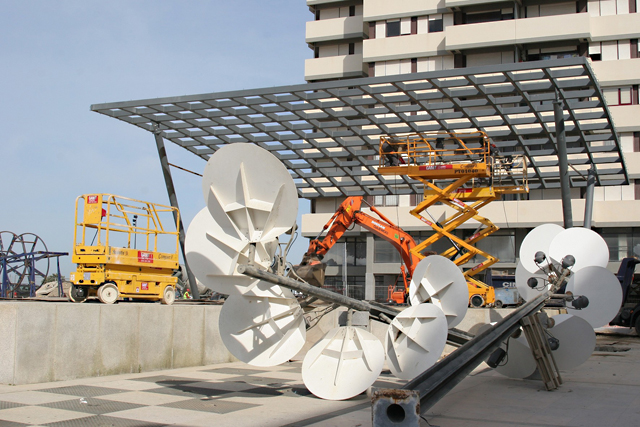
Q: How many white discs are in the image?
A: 12